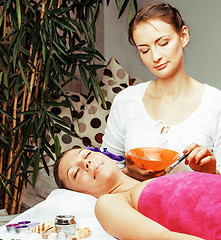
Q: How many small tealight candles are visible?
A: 4